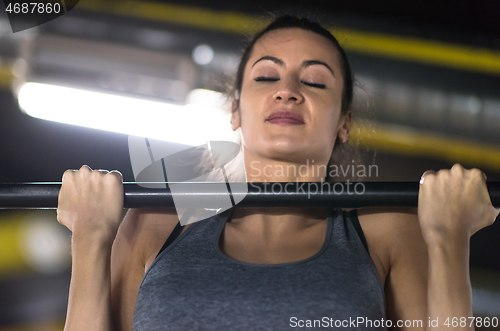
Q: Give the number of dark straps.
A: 2